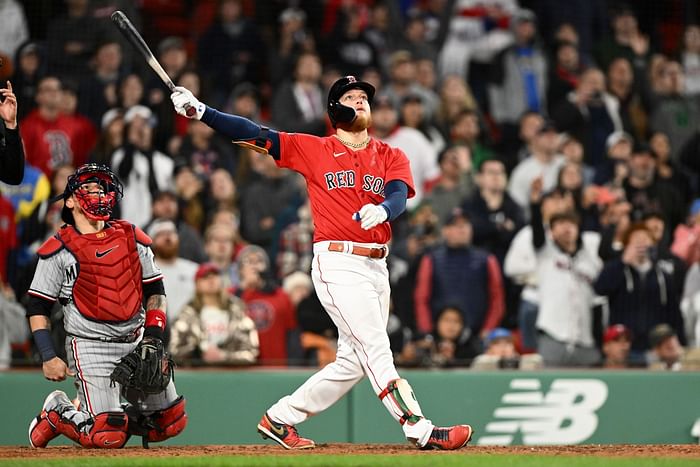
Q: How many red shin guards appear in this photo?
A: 2